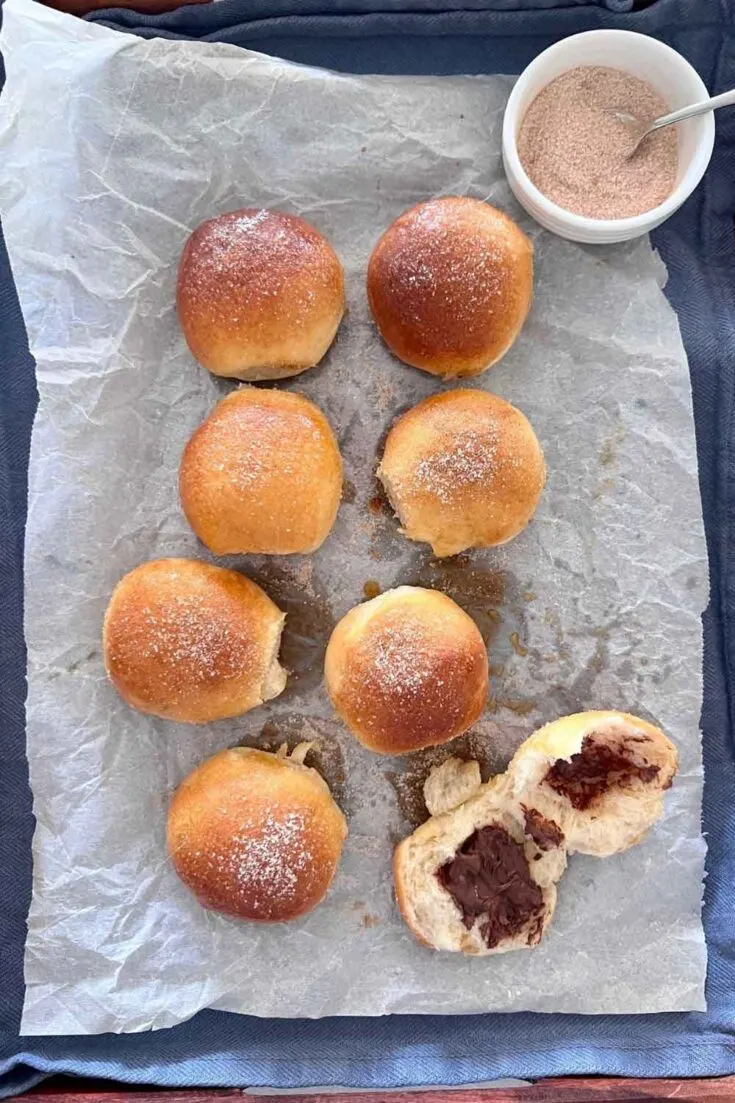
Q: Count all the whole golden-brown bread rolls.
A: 7